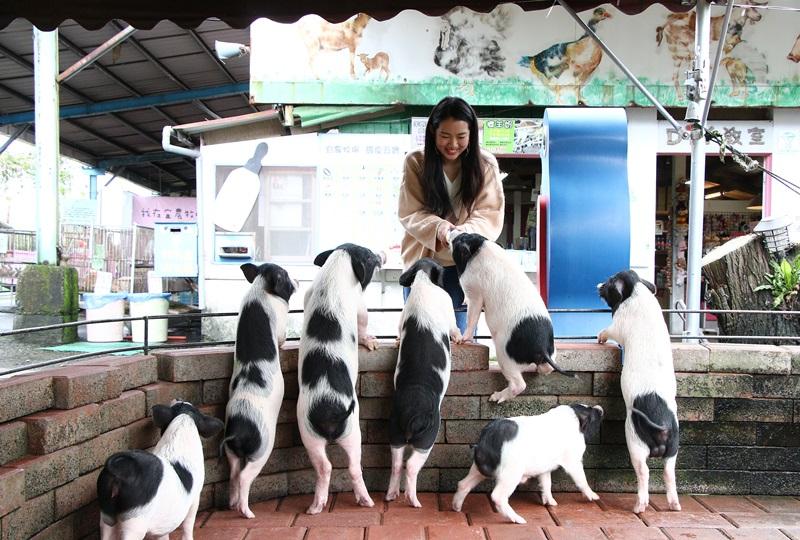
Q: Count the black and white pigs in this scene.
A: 7